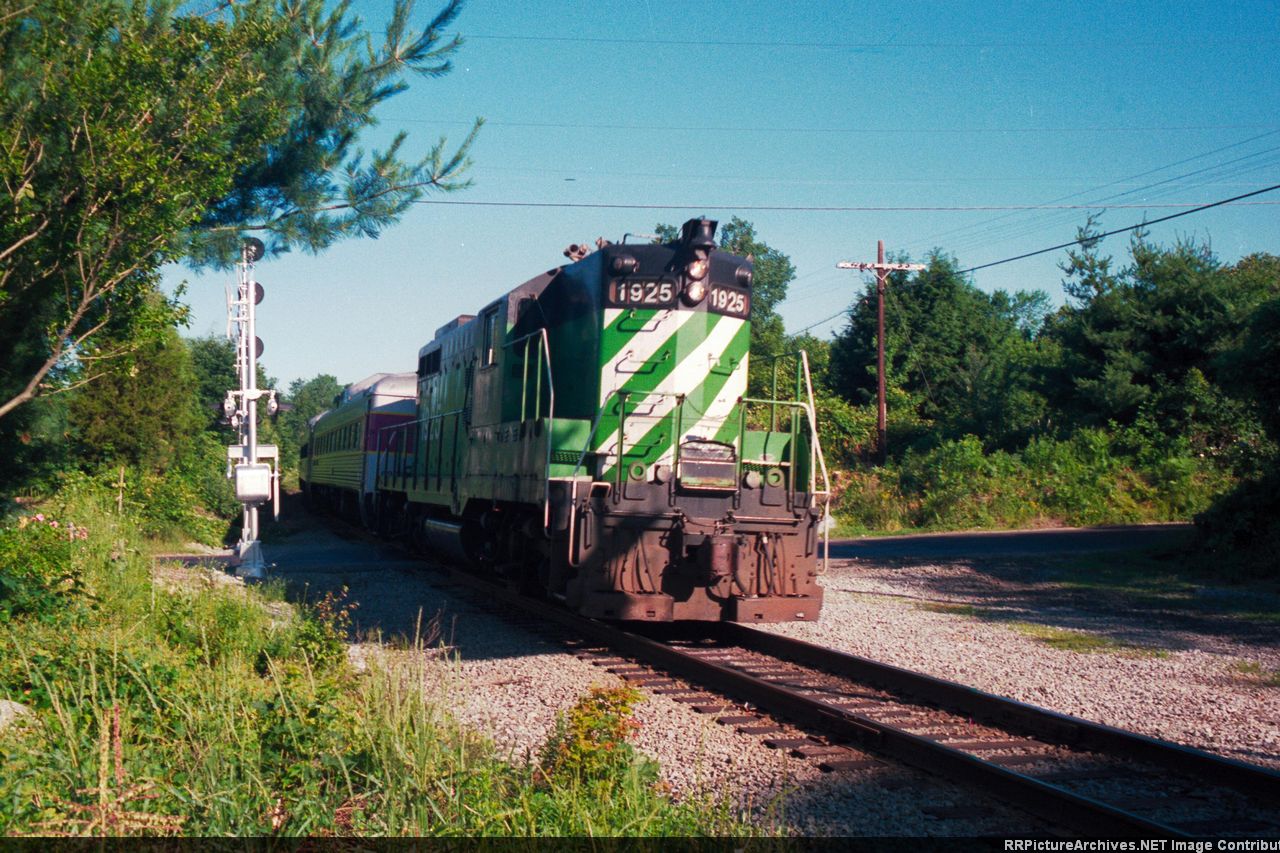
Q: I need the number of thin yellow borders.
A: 2